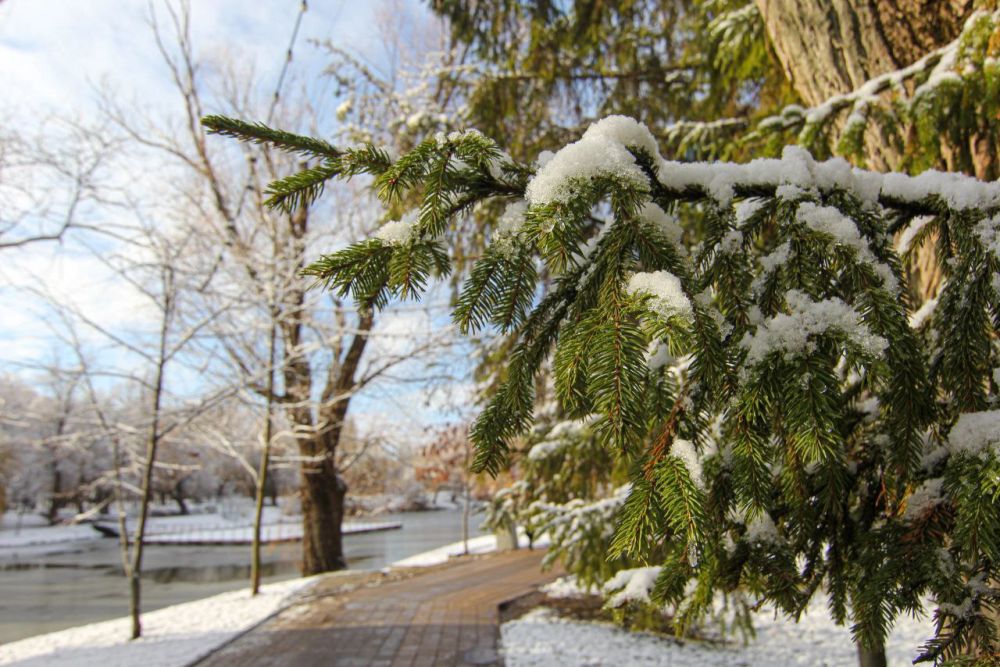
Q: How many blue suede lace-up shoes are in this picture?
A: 0